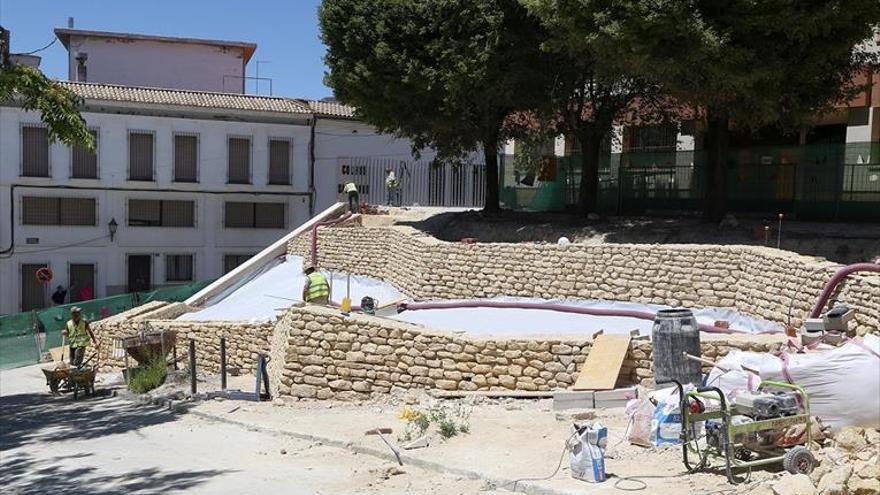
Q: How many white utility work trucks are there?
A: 0